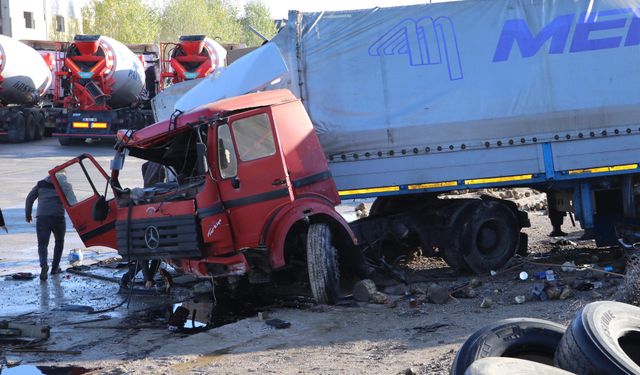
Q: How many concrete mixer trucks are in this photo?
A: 3